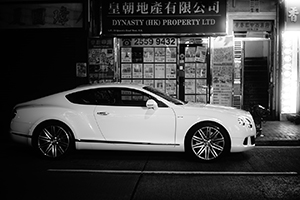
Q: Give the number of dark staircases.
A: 1